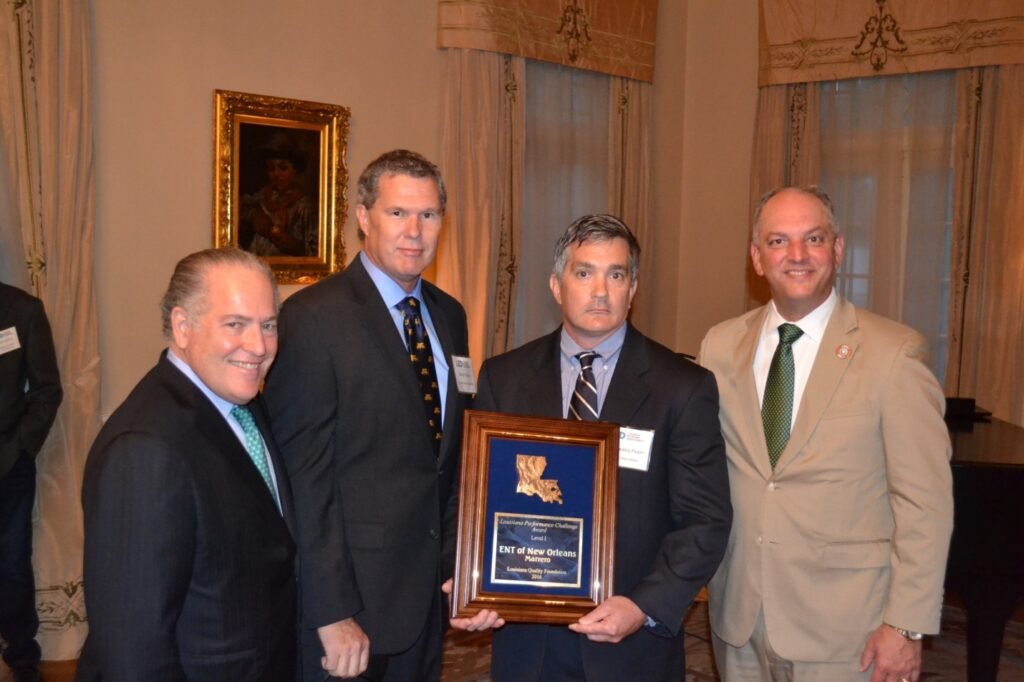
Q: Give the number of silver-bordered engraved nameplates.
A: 1